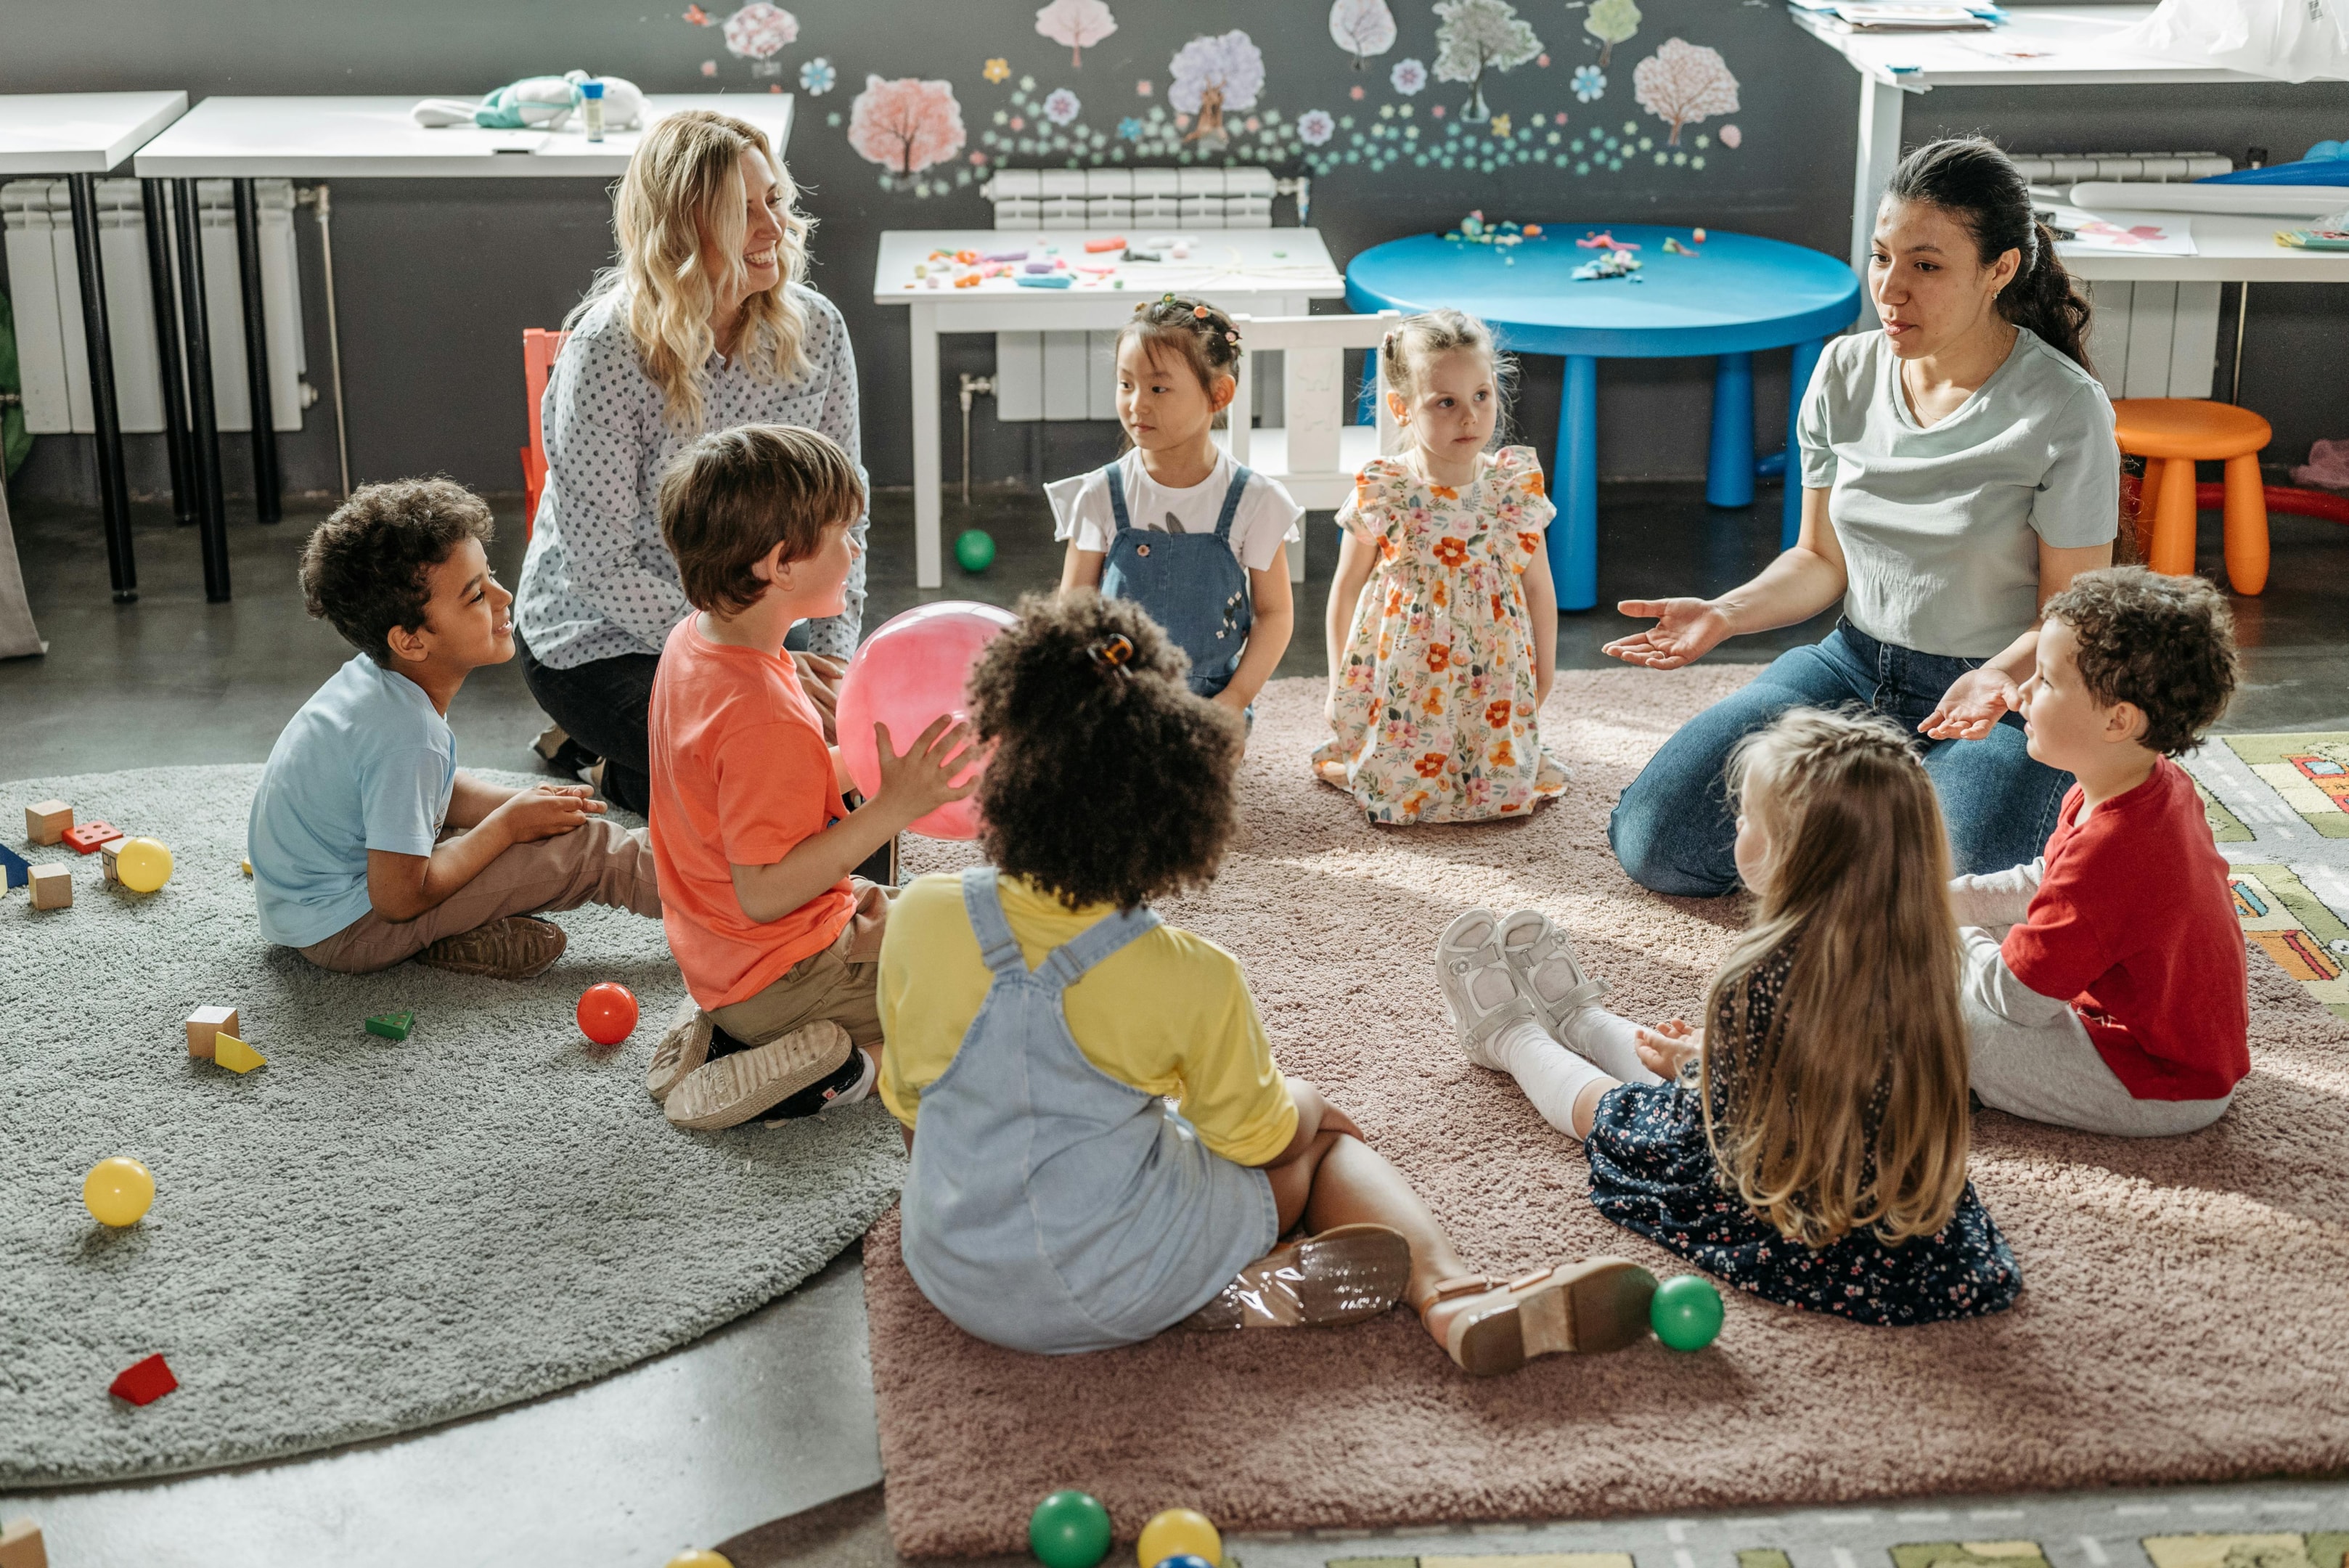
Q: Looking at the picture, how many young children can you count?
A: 7